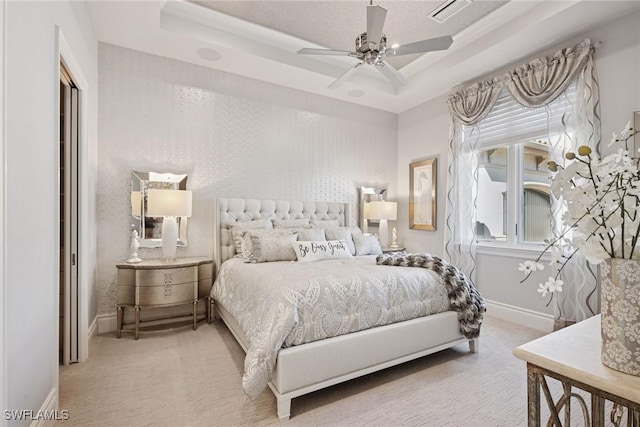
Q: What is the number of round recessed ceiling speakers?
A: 2